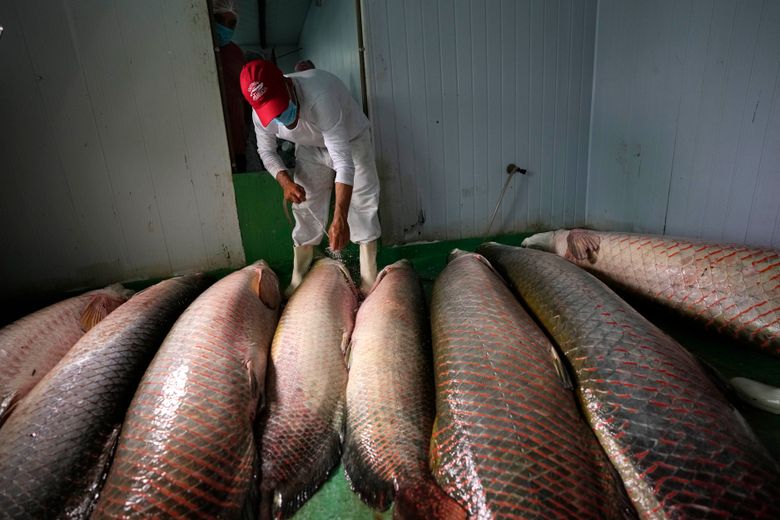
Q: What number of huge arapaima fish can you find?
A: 8